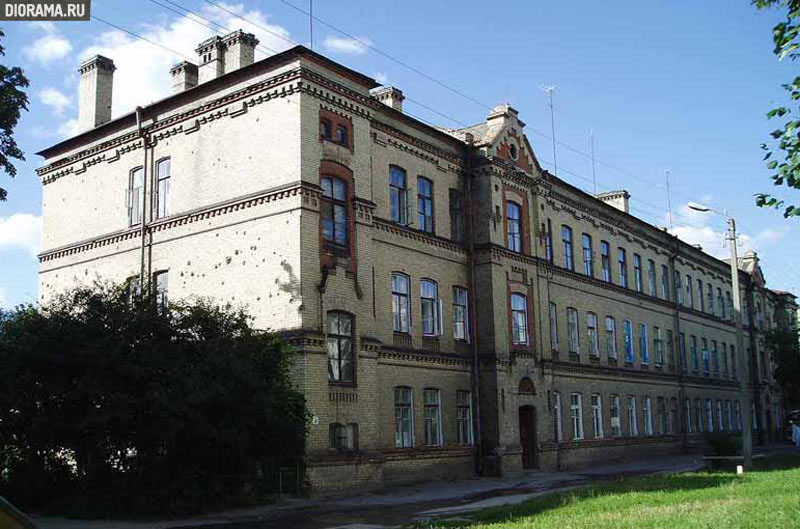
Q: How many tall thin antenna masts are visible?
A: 4